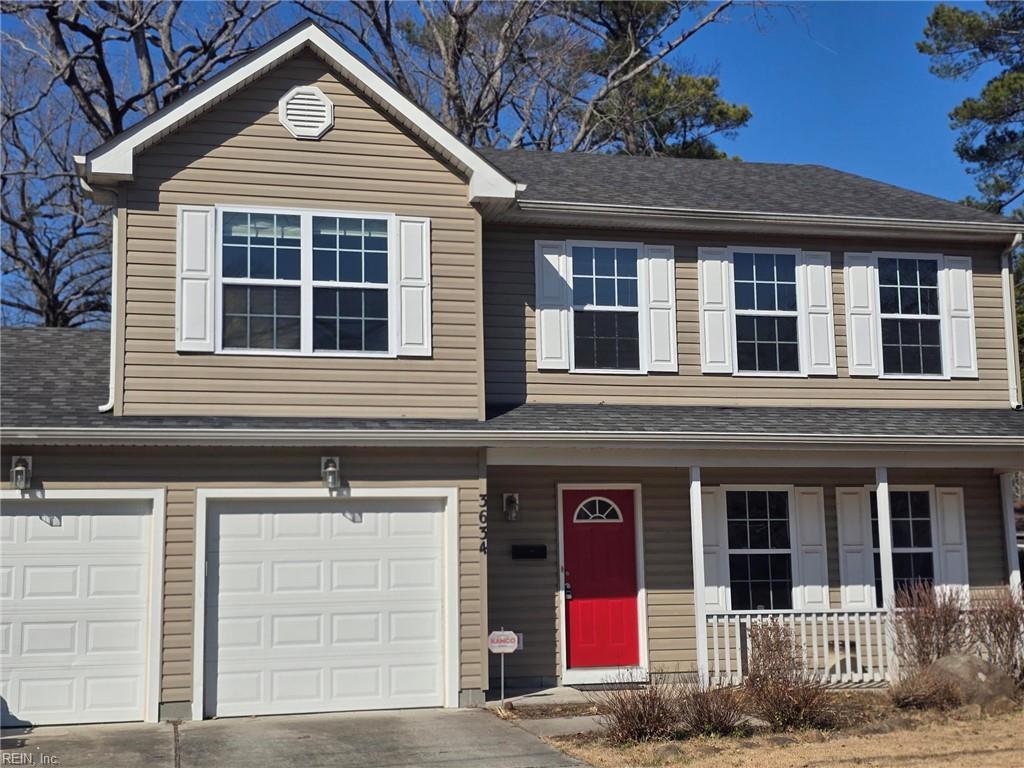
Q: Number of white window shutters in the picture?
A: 12